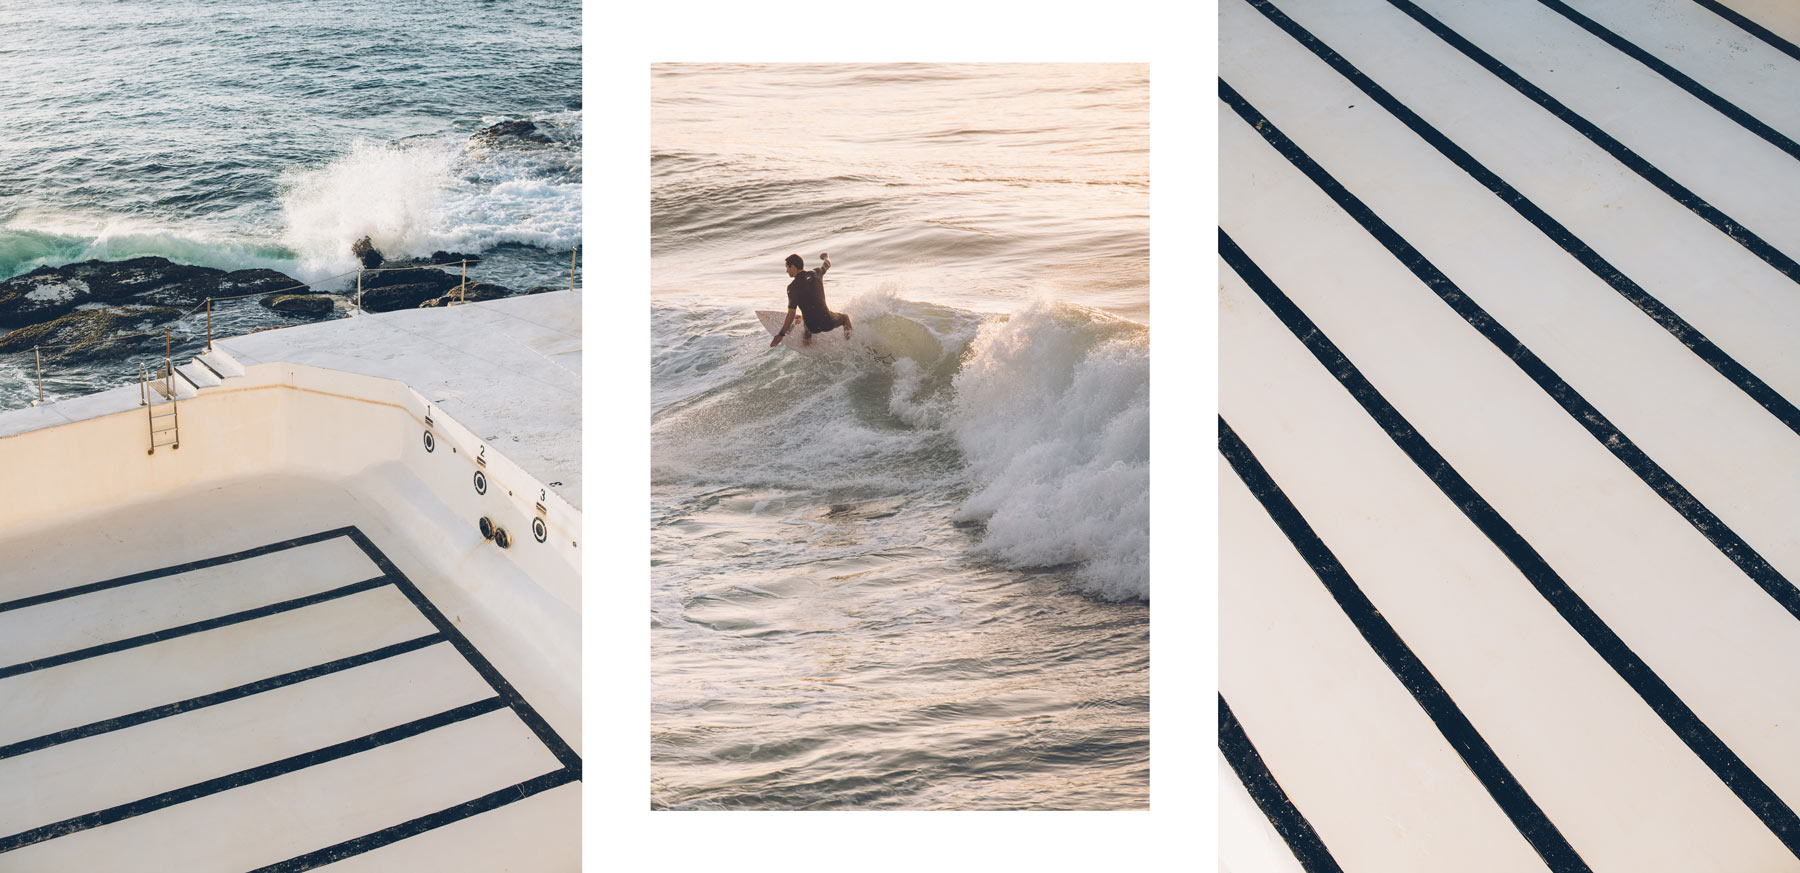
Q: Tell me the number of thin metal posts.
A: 6